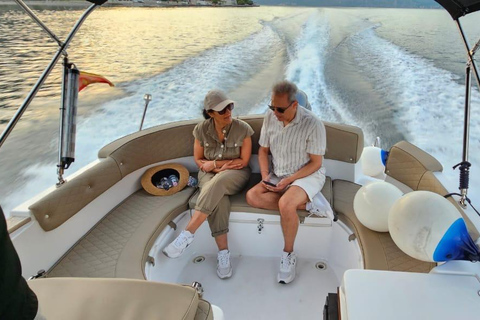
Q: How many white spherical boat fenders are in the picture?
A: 3